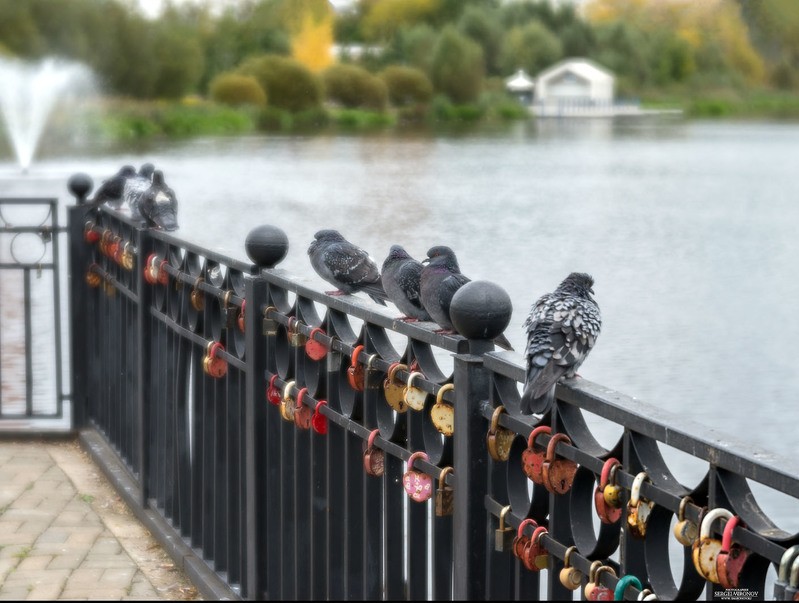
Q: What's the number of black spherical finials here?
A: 3